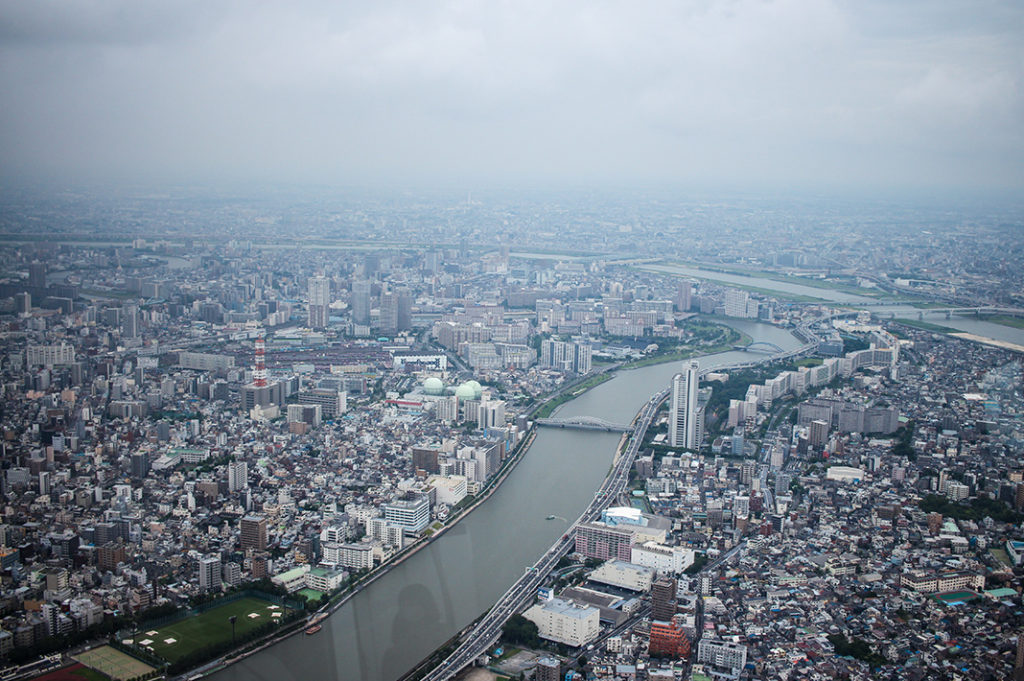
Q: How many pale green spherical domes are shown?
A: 3